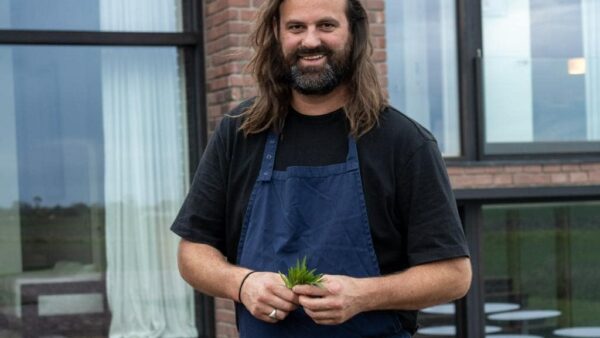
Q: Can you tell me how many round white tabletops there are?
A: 5